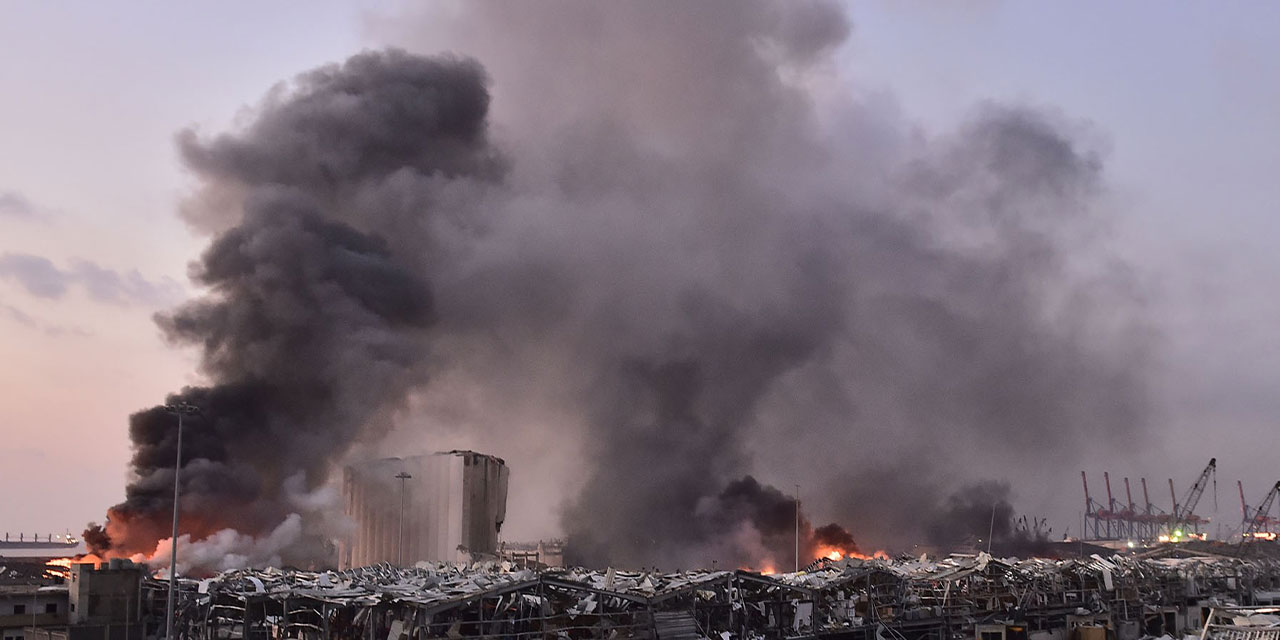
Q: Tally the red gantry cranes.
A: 6